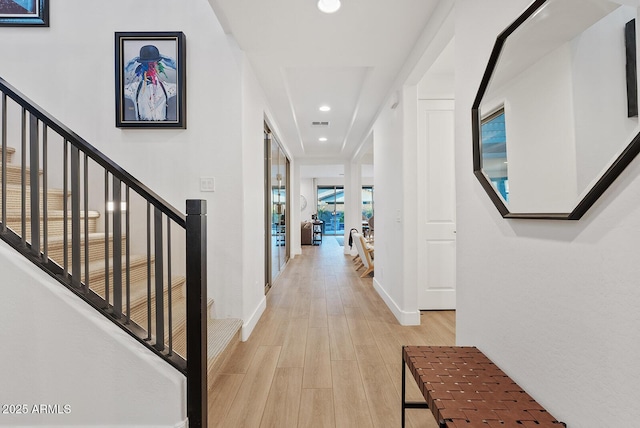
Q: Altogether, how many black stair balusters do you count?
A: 13